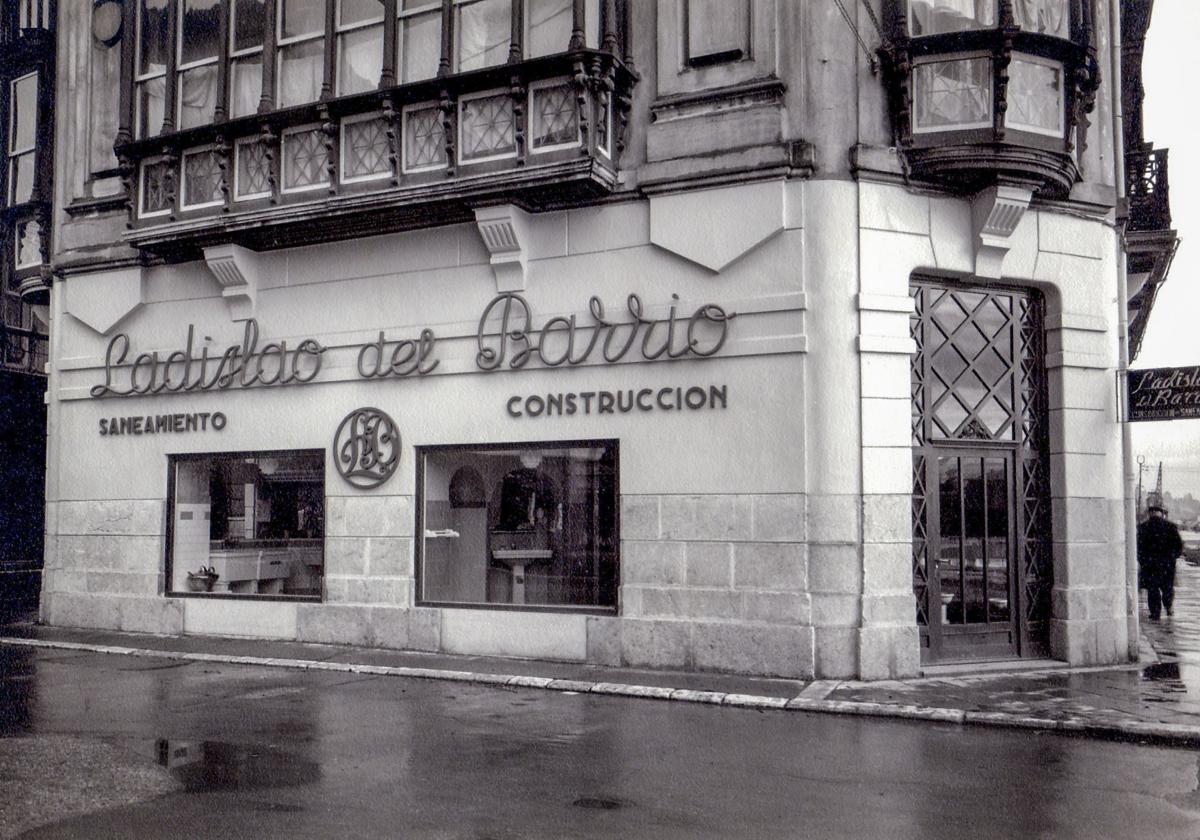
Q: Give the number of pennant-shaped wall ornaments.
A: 2